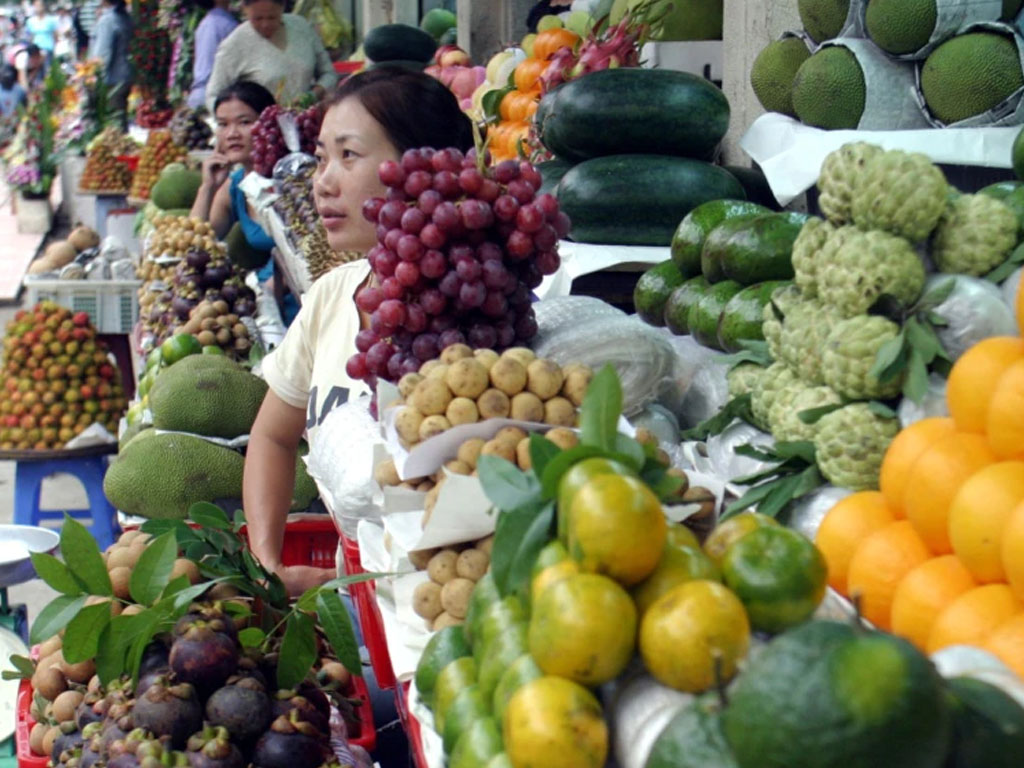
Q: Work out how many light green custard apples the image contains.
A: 12